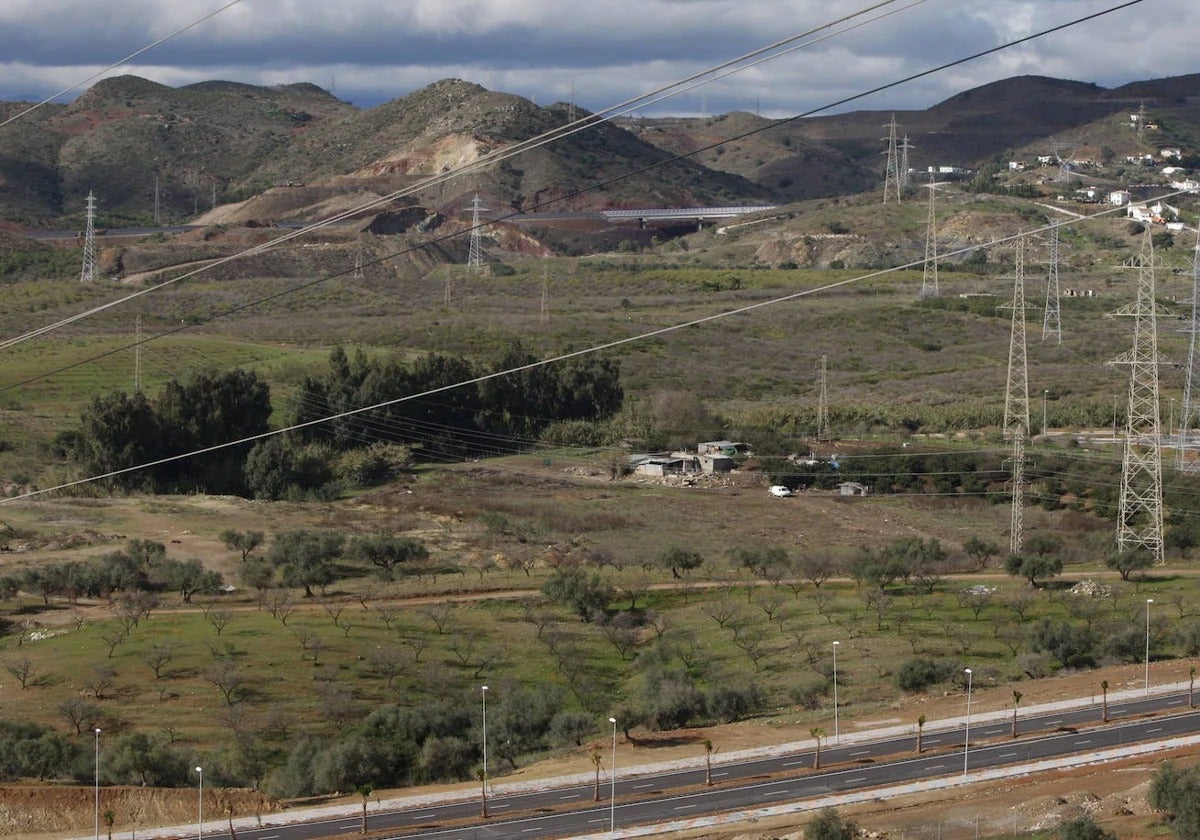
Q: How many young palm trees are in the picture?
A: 11